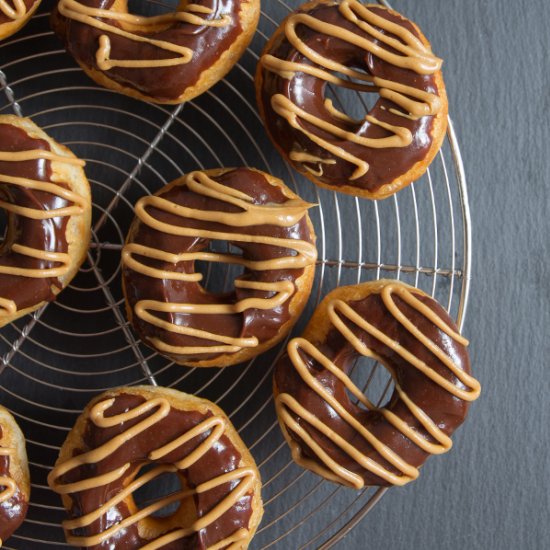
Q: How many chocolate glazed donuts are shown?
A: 8